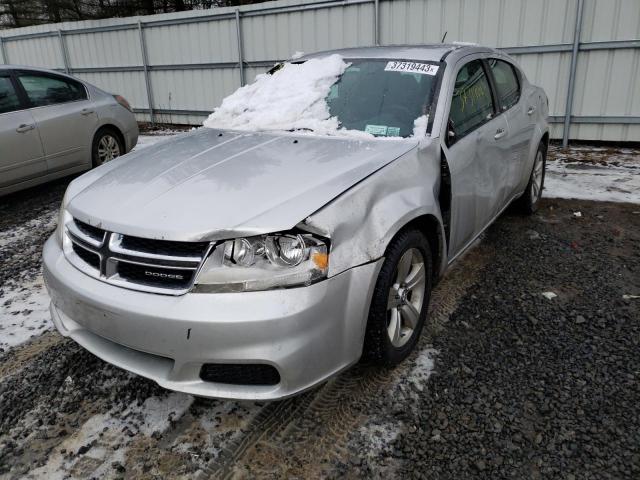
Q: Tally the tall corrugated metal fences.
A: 1